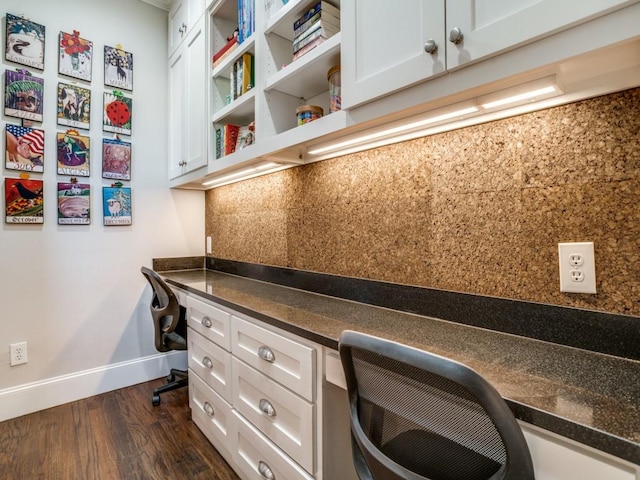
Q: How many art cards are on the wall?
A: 12